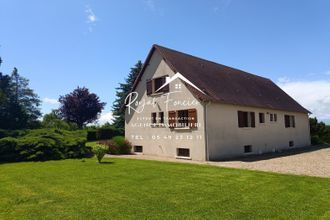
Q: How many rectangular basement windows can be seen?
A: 4